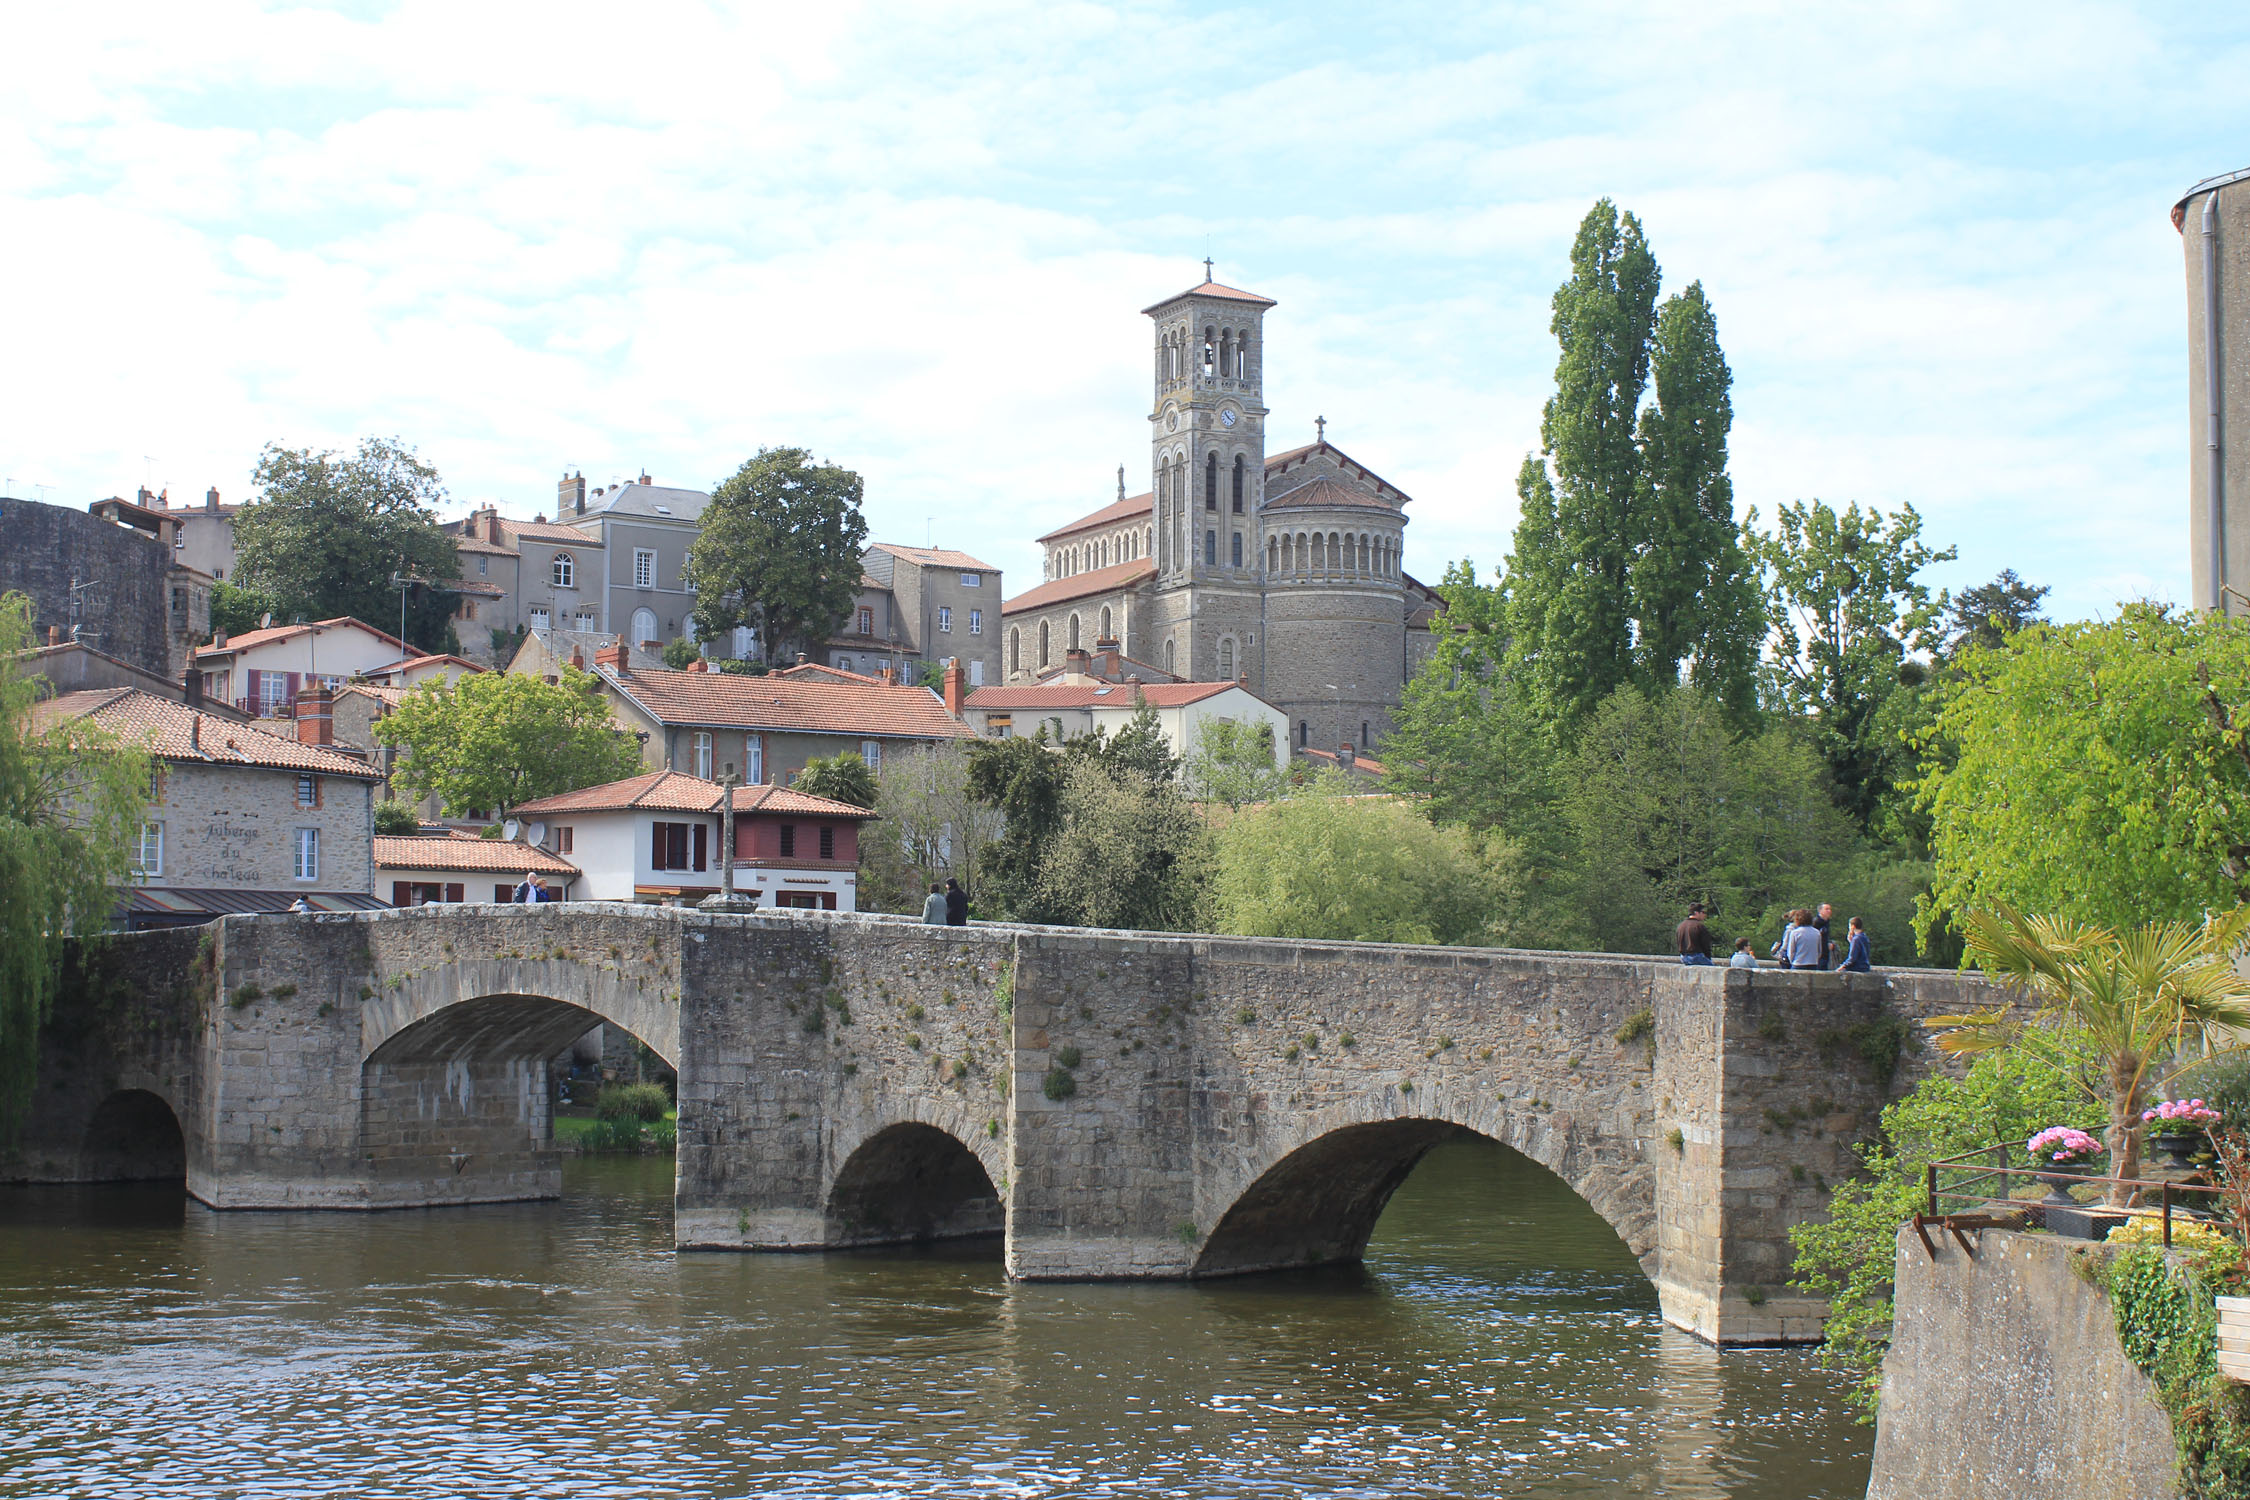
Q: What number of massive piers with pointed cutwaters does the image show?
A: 4